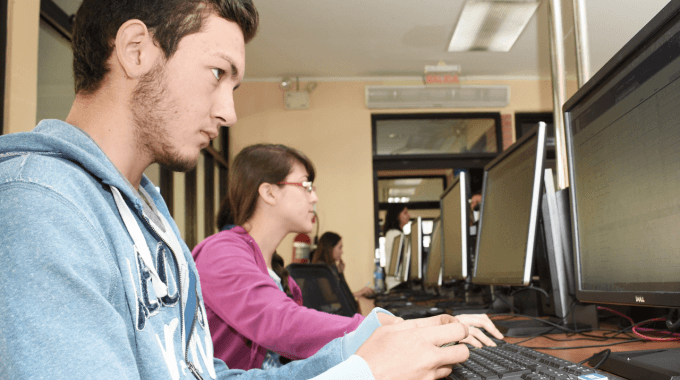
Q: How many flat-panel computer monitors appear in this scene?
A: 7